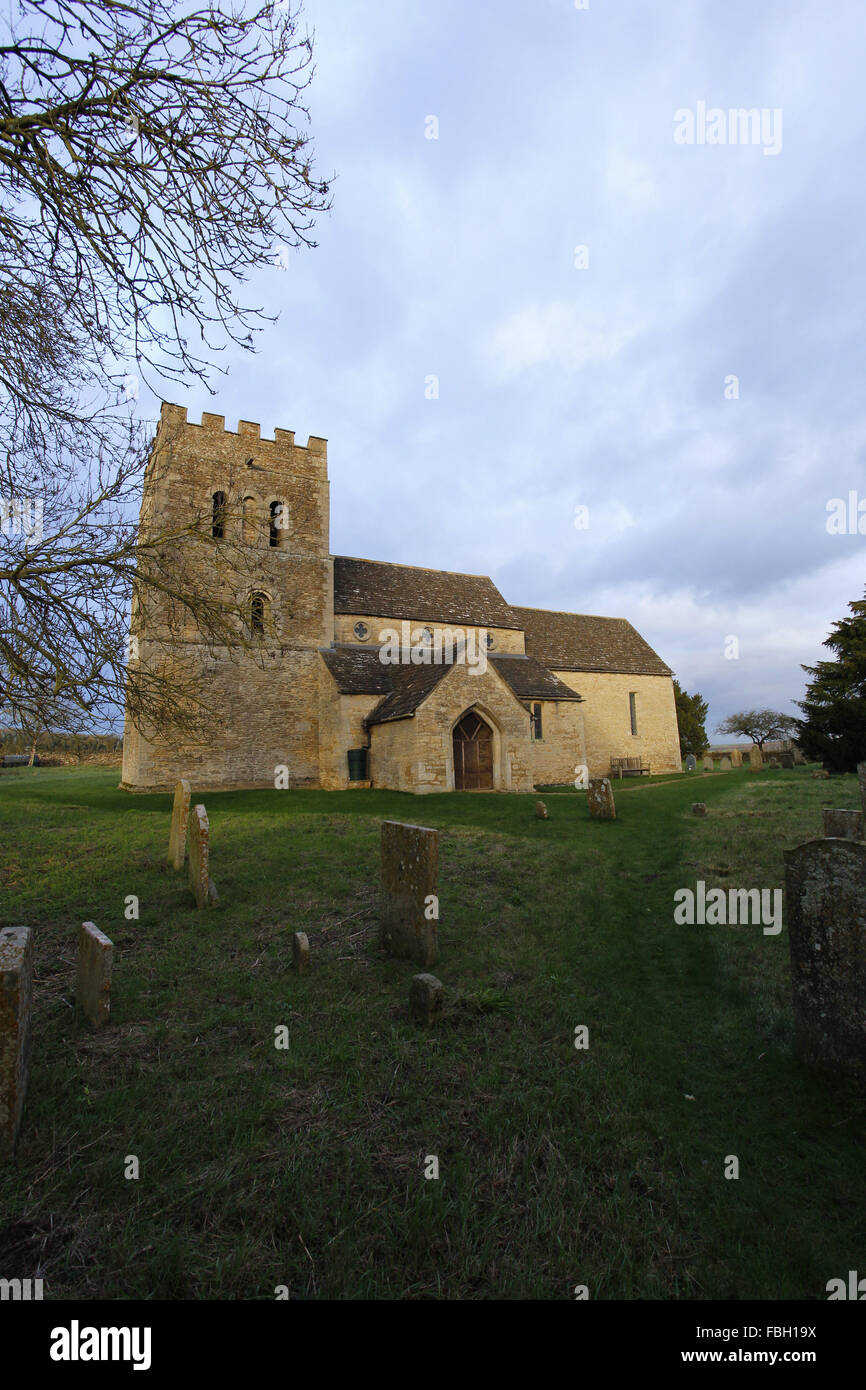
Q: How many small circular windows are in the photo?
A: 3